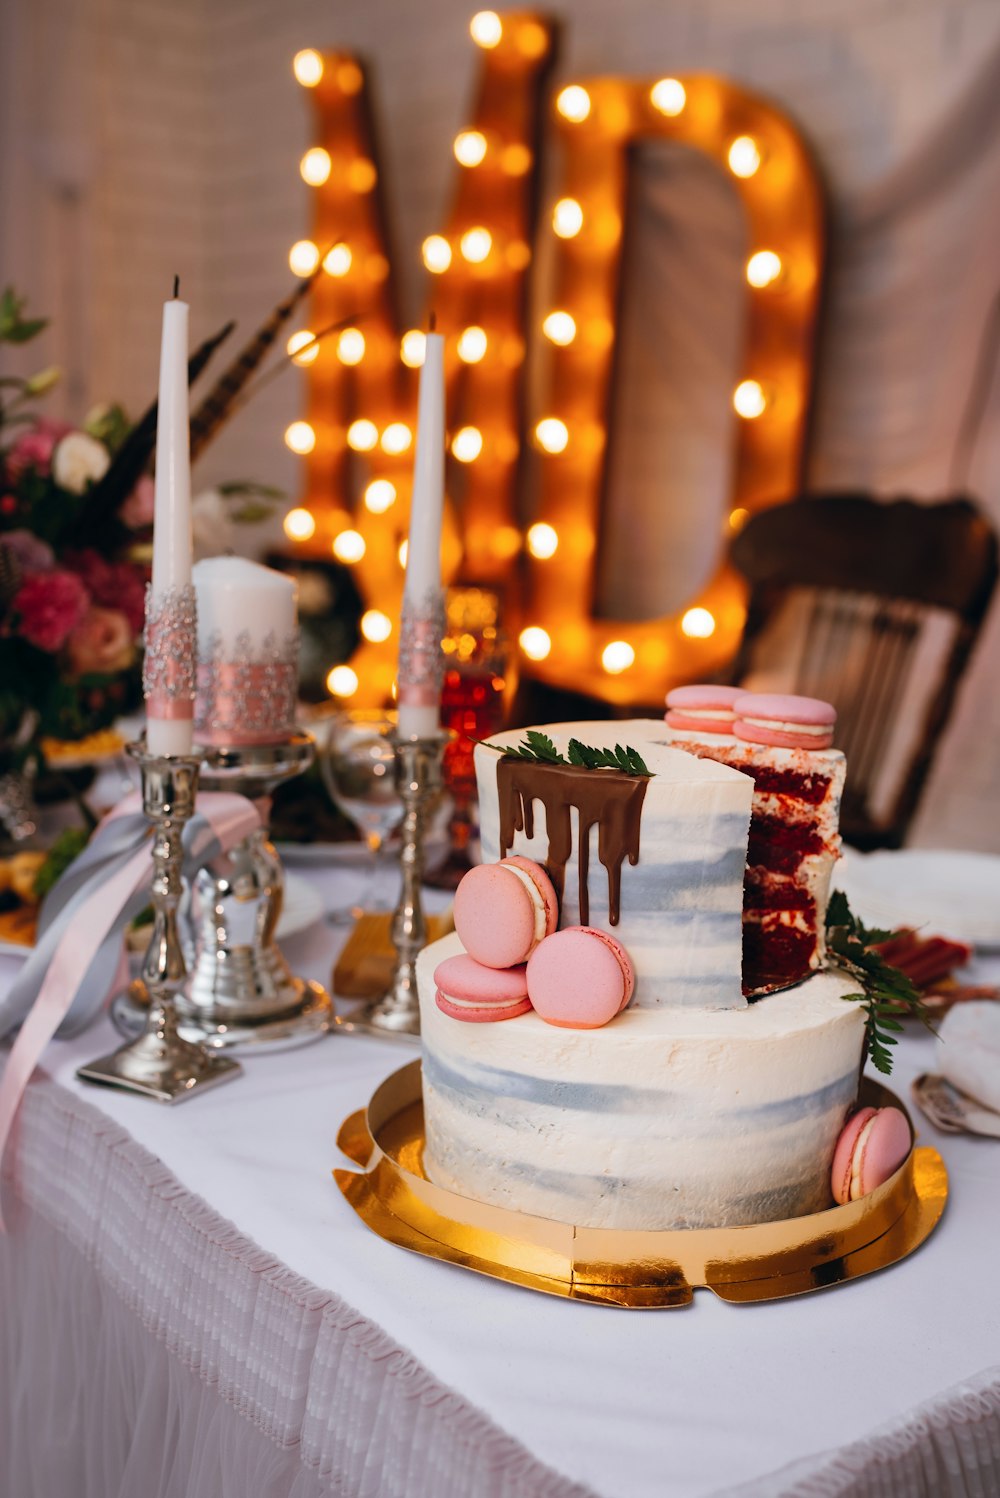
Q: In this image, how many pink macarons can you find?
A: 6